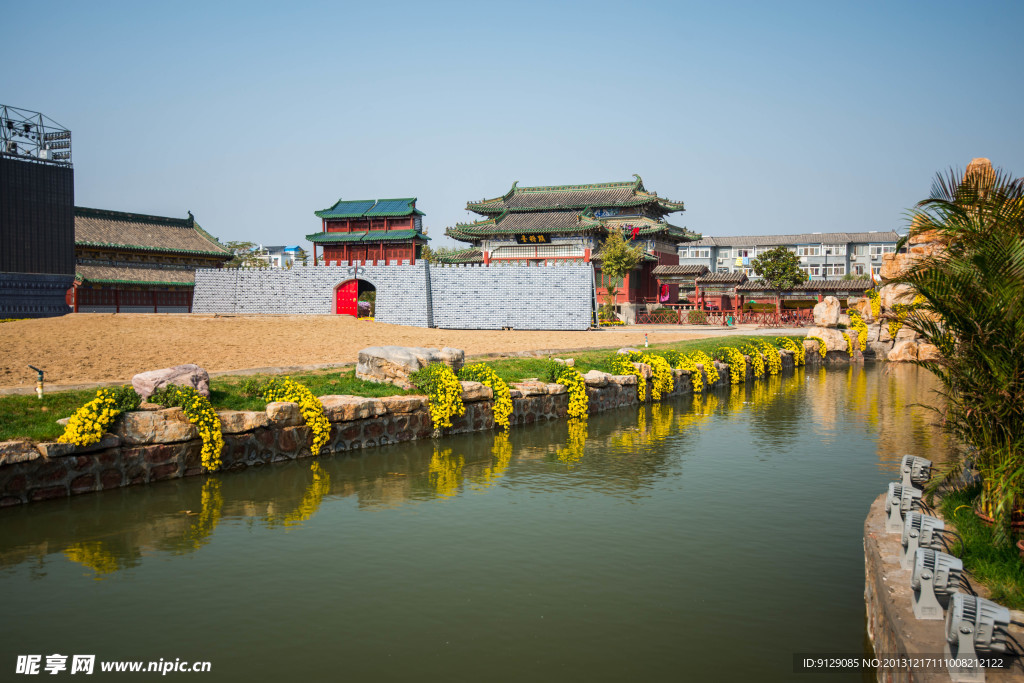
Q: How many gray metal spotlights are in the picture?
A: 5